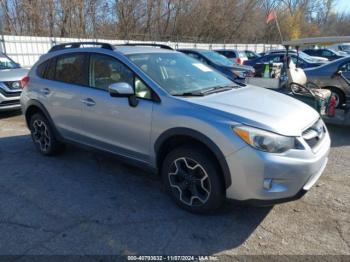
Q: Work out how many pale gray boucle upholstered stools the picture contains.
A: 0